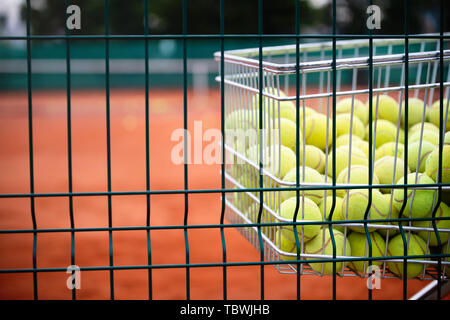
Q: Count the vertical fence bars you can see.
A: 12